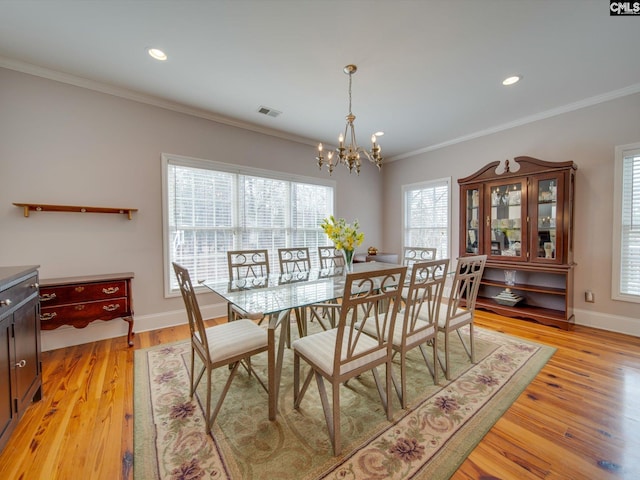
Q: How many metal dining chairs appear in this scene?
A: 8